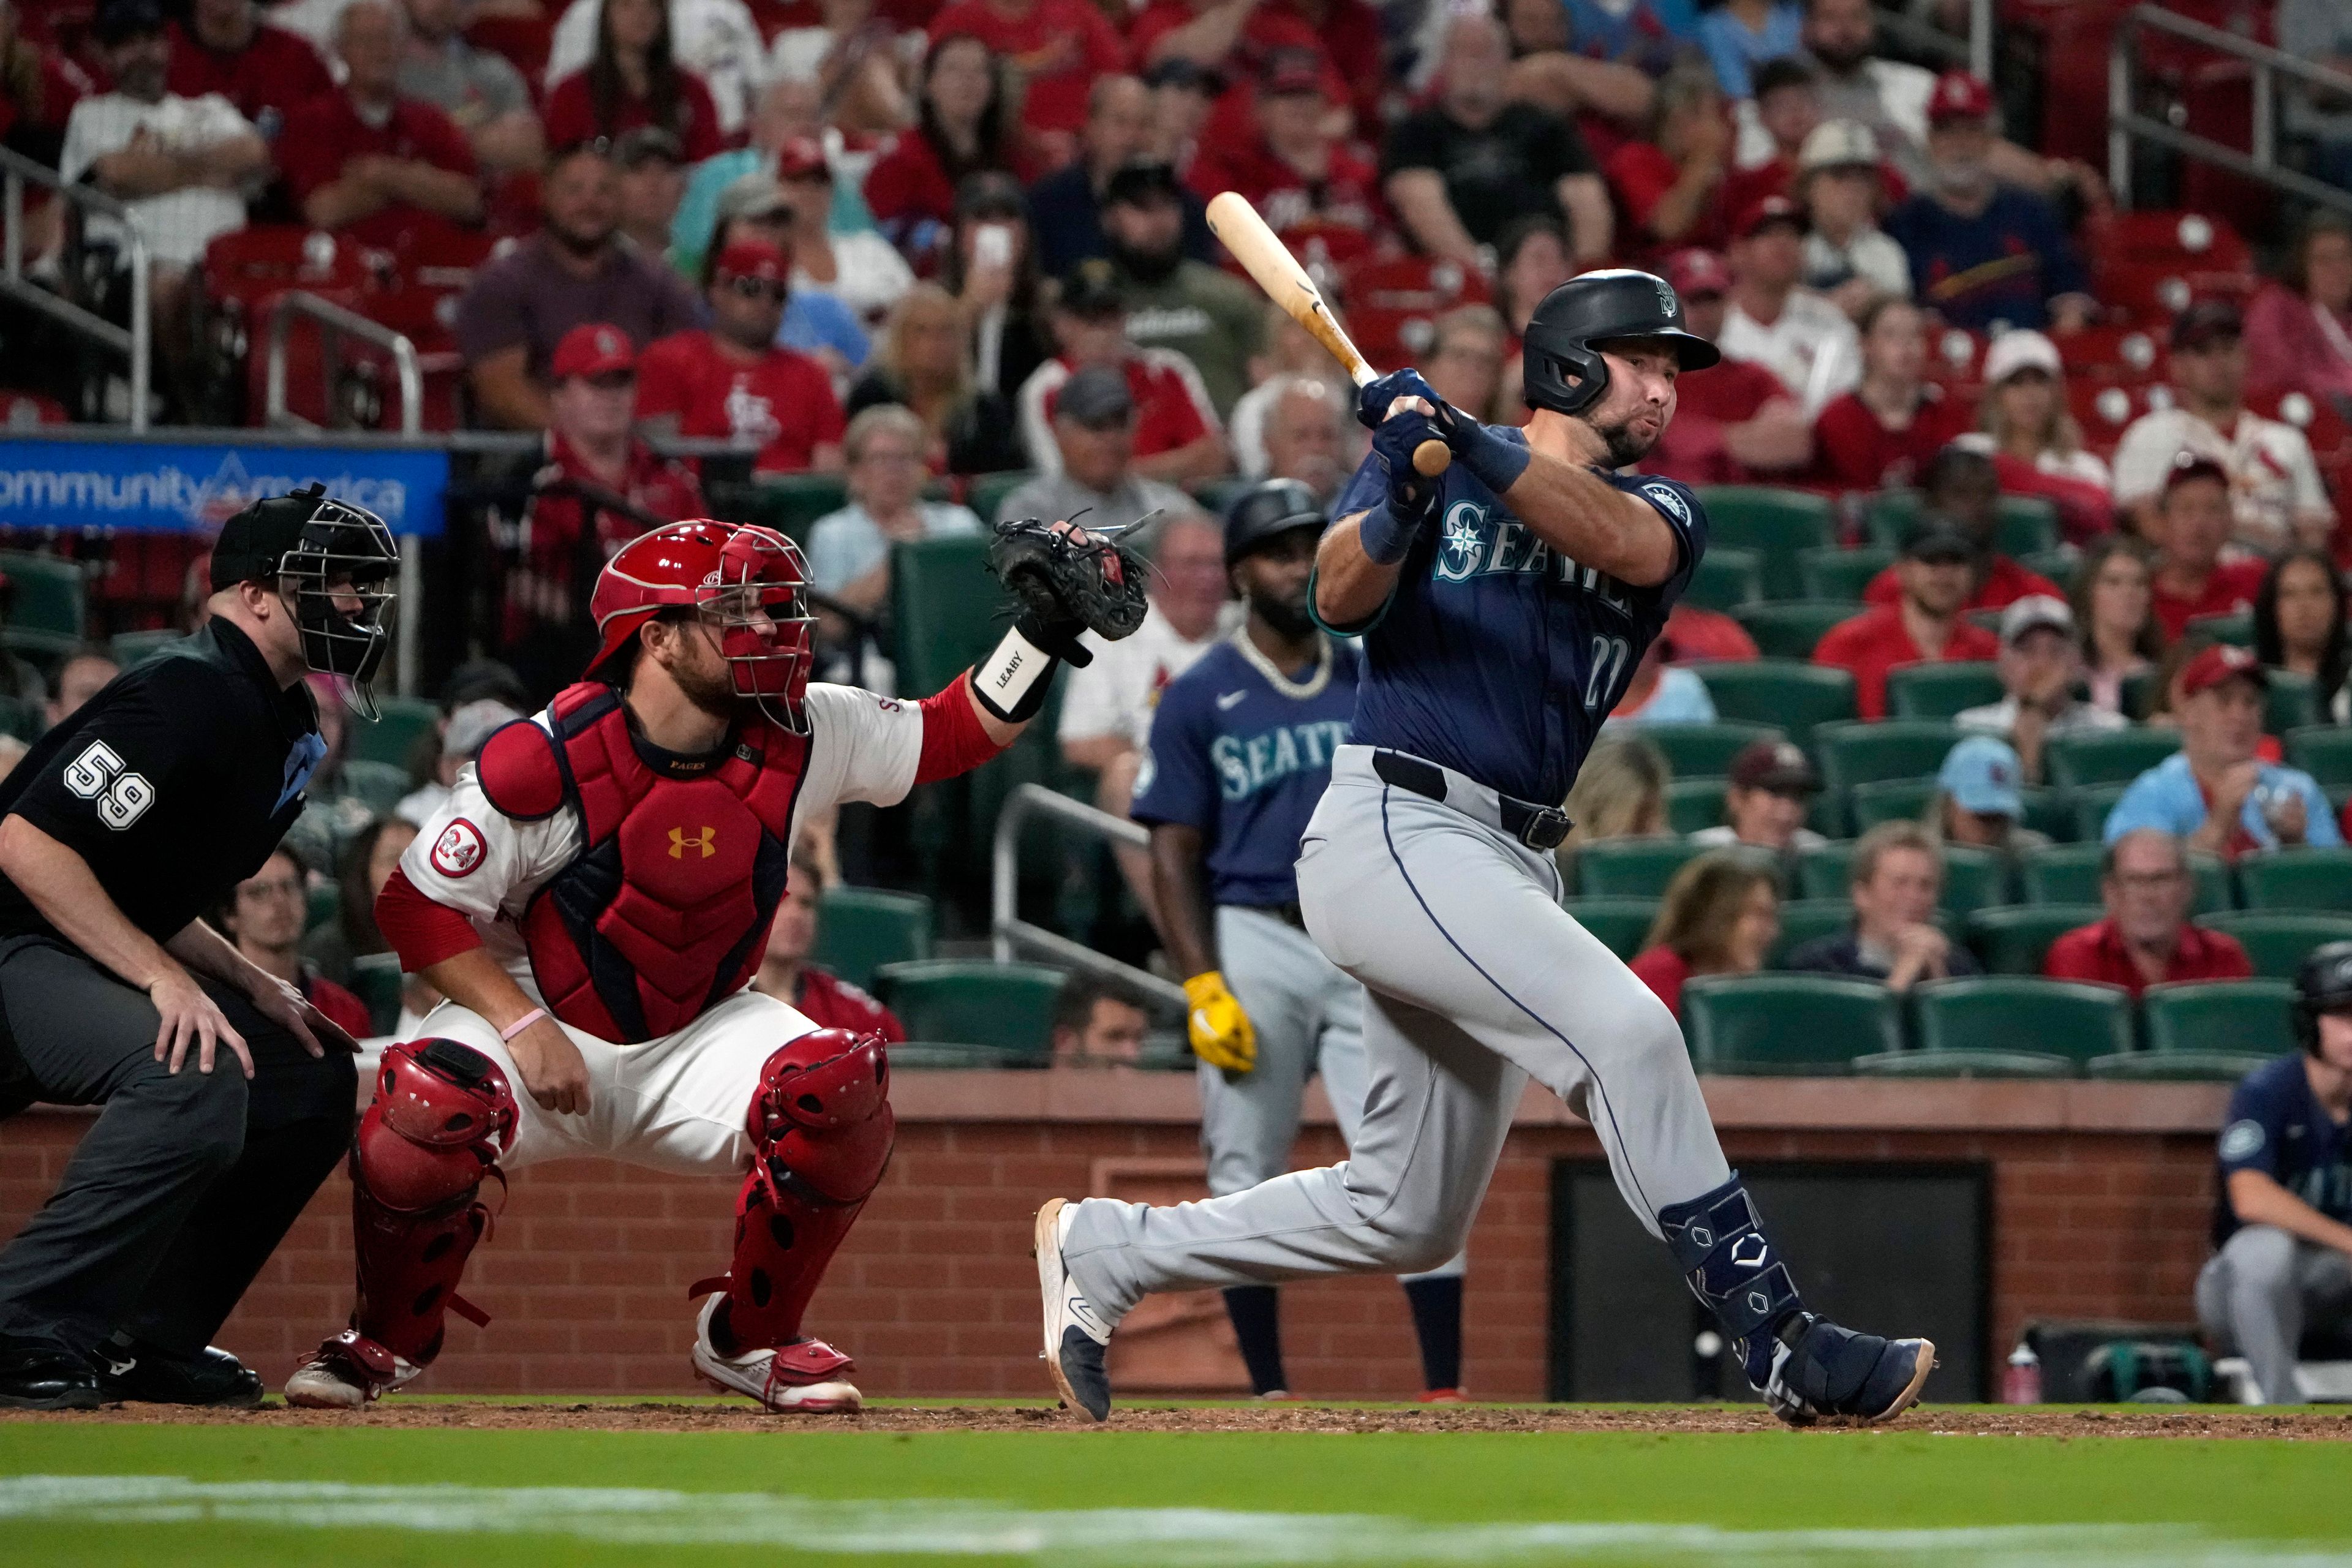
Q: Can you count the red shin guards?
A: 2